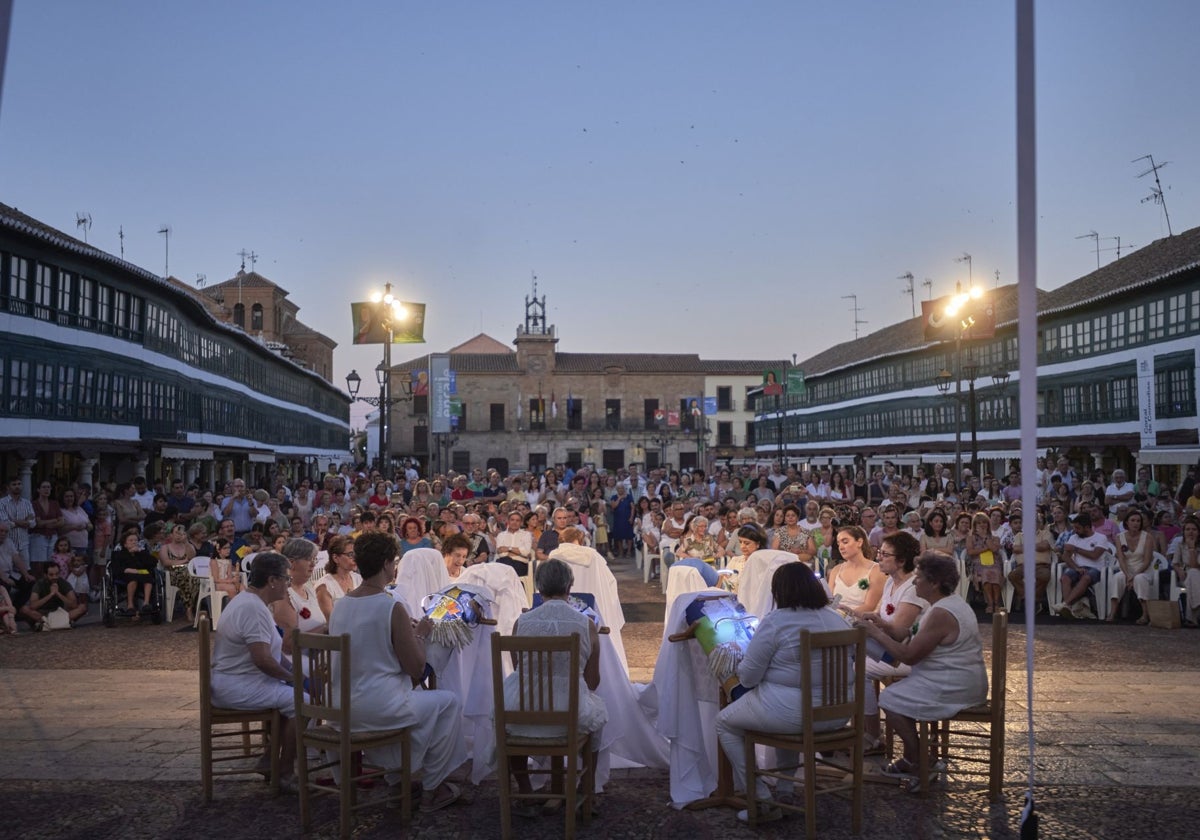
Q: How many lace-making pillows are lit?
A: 2